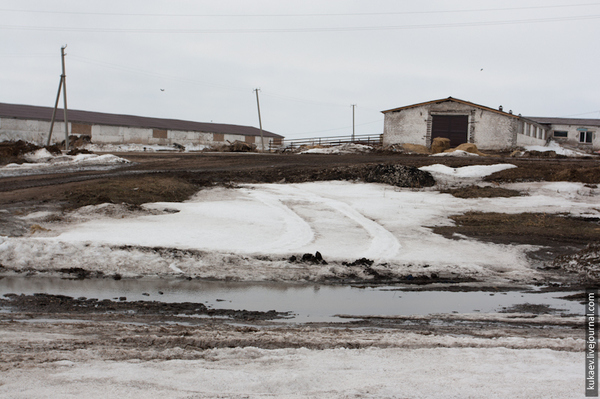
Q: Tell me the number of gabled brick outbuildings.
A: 1